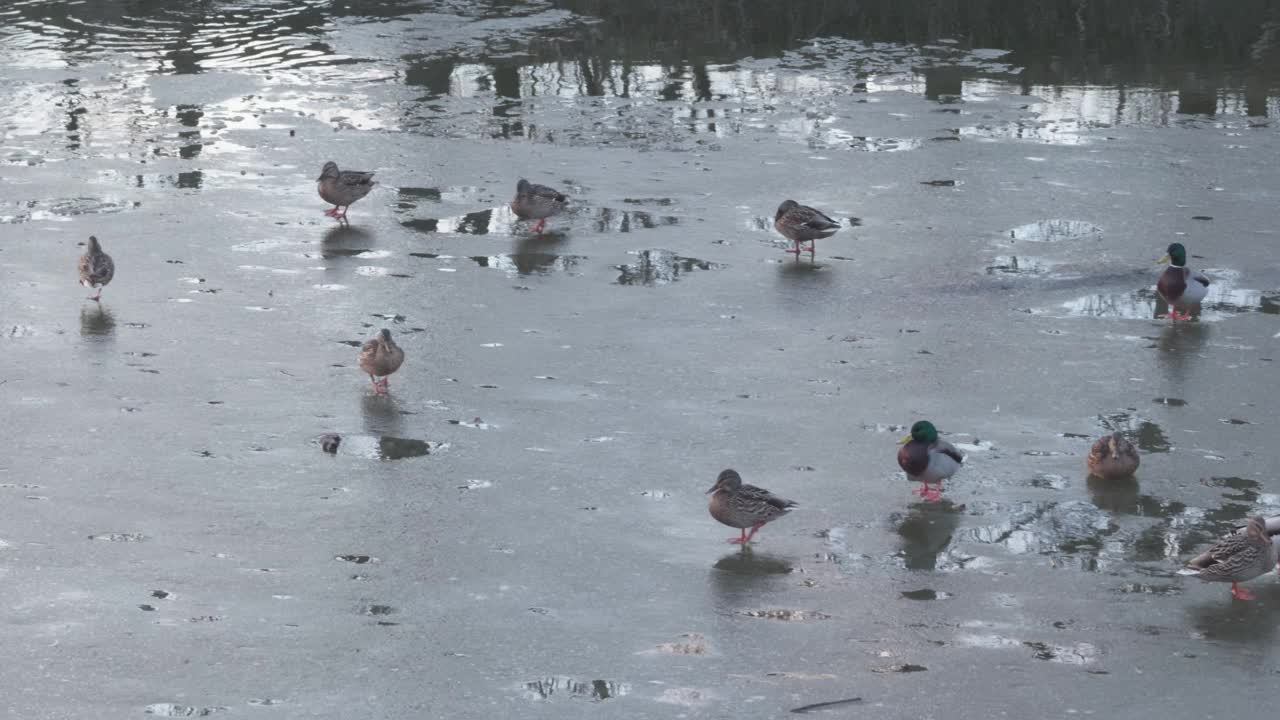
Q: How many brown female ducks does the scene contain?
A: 8